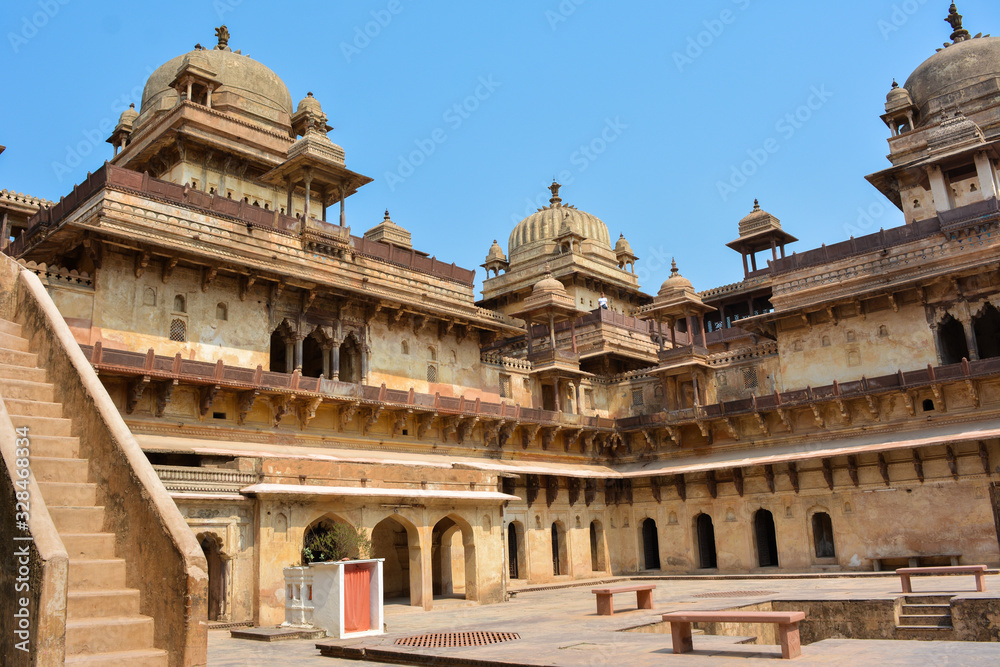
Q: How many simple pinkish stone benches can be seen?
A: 3